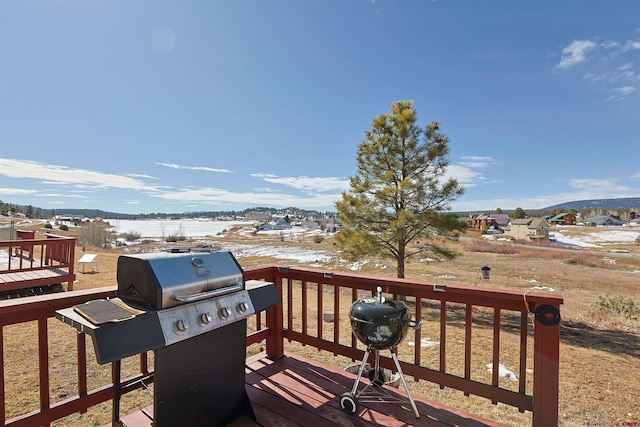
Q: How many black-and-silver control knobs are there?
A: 4